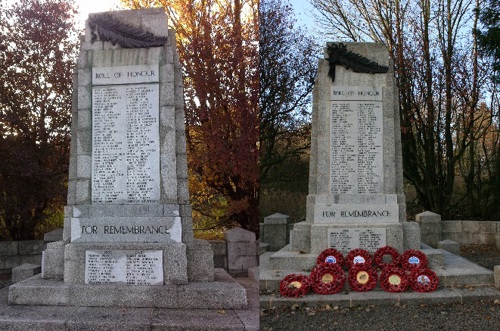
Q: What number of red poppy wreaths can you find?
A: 9